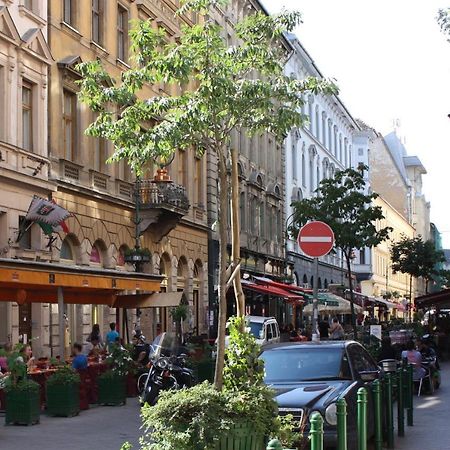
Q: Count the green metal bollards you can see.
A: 8